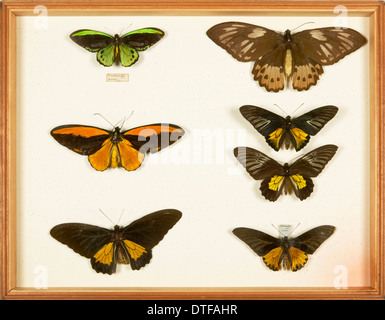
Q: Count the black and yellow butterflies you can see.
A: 4